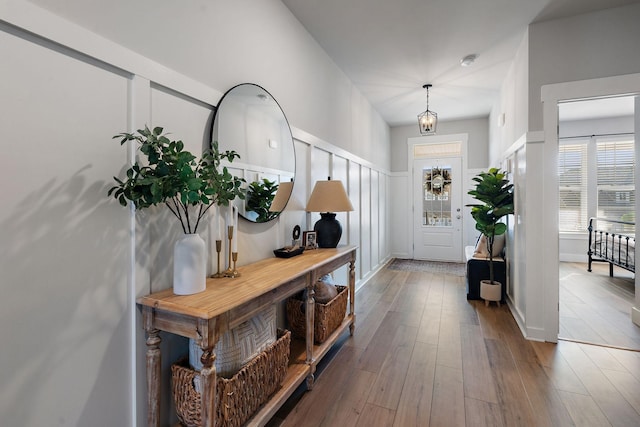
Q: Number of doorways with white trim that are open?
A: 1